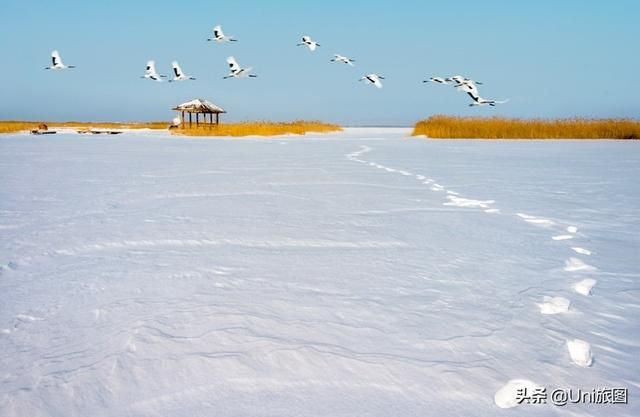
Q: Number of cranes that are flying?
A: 12